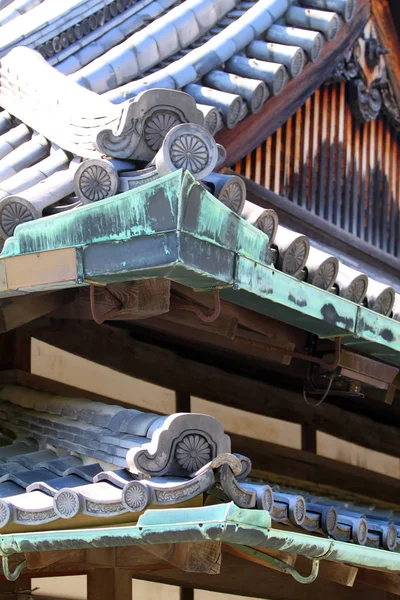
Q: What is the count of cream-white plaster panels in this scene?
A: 6